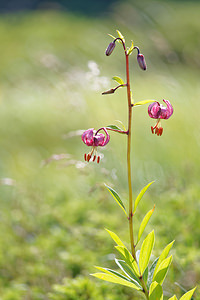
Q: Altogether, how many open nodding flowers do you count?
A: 2